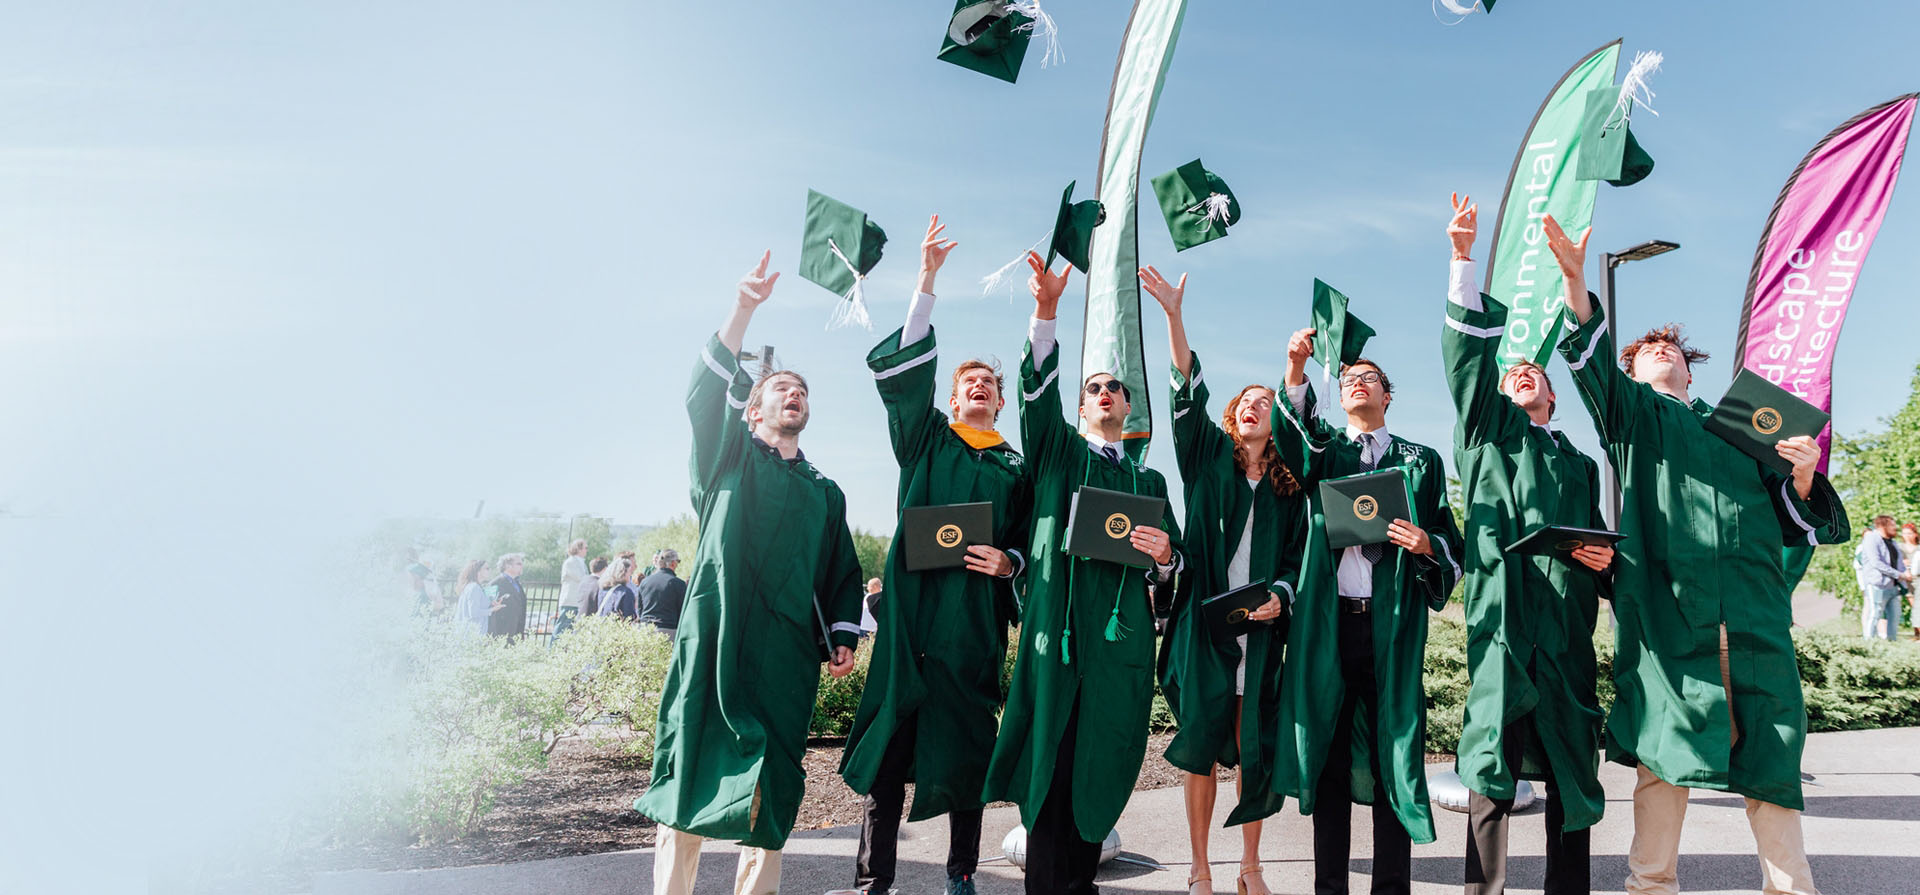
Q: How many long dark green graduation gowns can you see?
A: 7